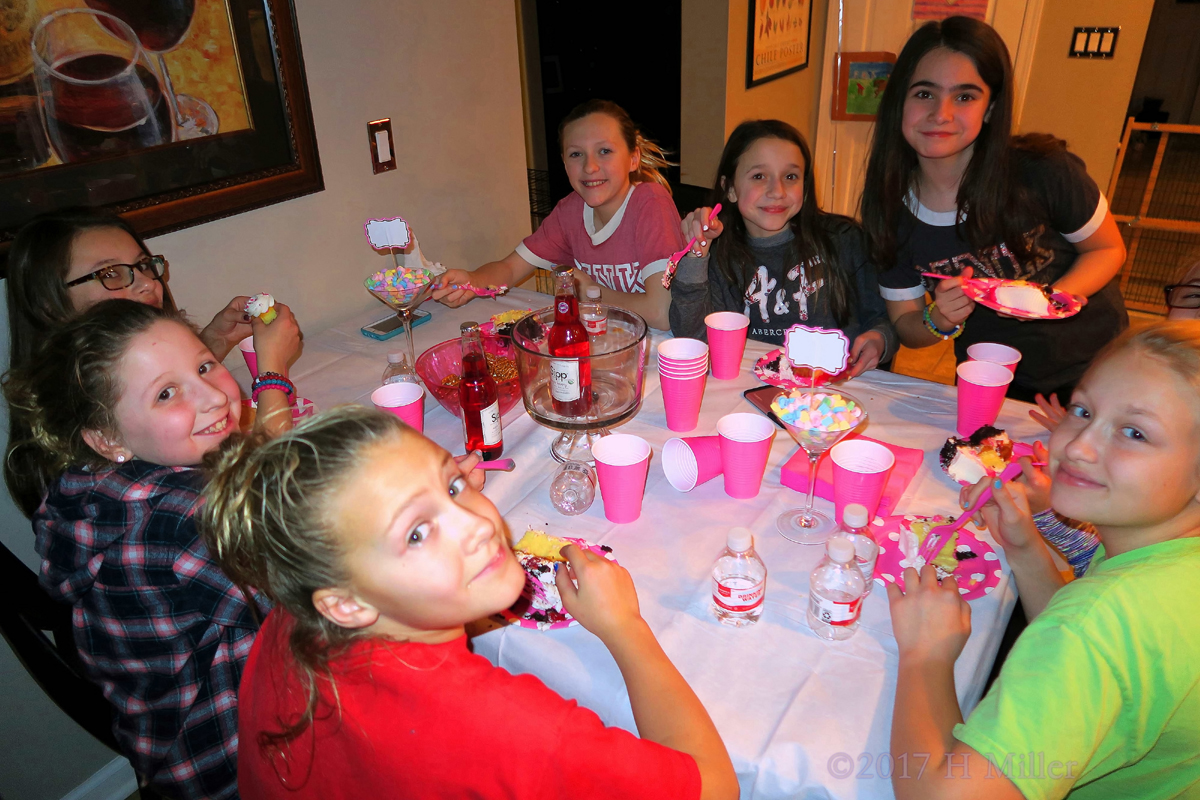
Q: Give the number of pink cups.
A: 14